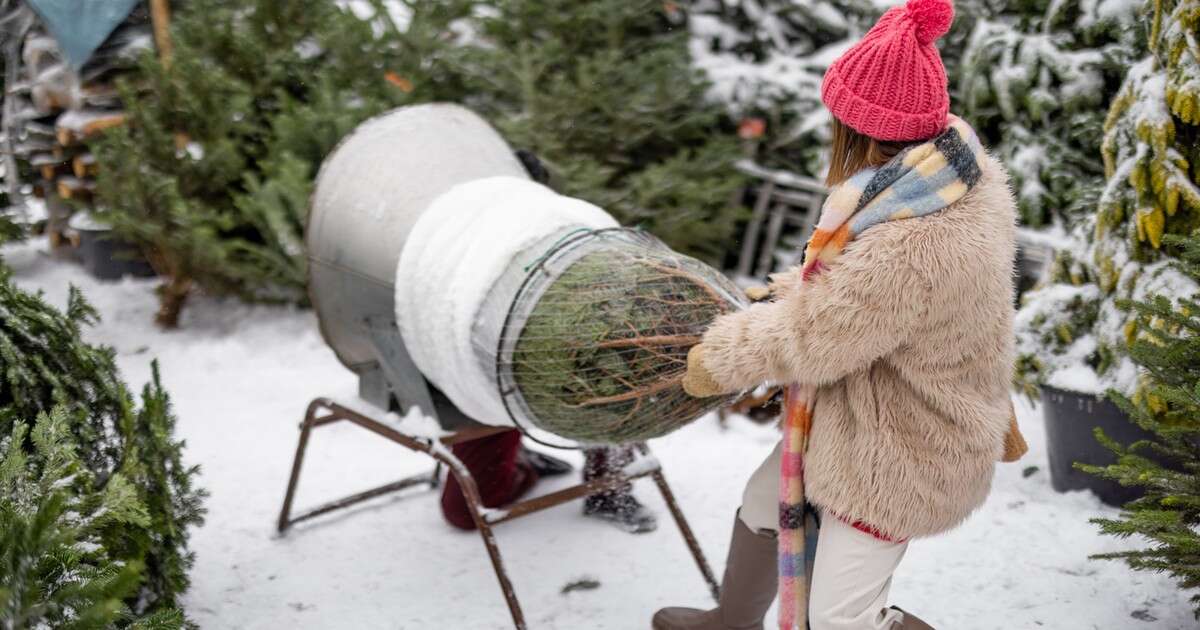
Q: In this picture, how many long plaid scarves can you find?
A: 1